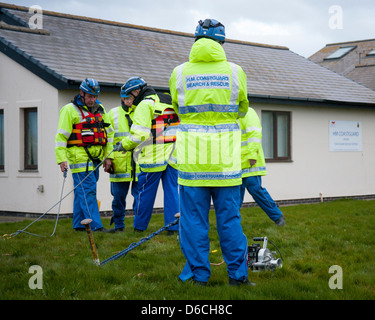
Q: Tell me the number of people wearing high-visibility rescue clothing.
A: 5